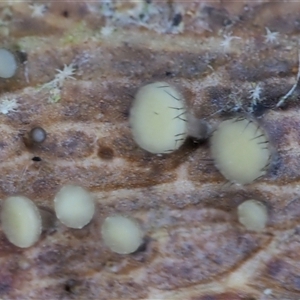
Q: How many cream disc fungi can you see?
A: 7